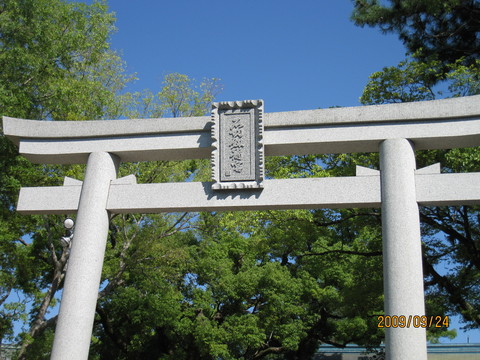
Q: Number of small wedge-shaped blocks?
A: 4